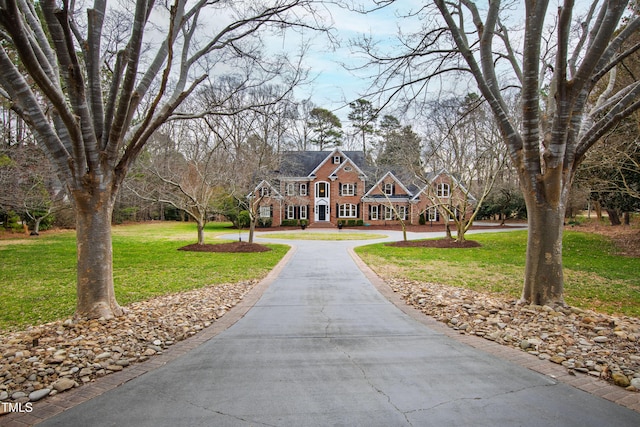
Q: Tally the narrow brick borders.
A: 2